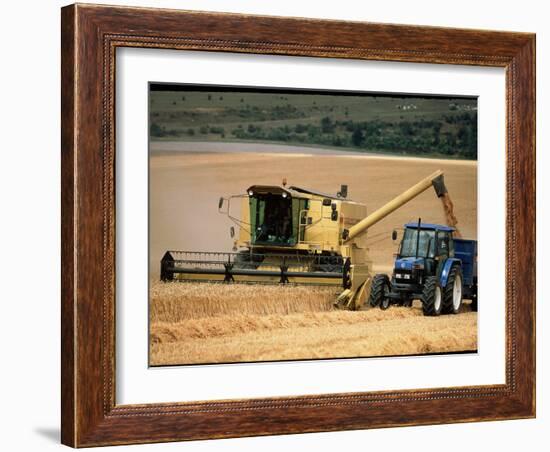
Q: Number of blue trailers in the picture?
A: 1